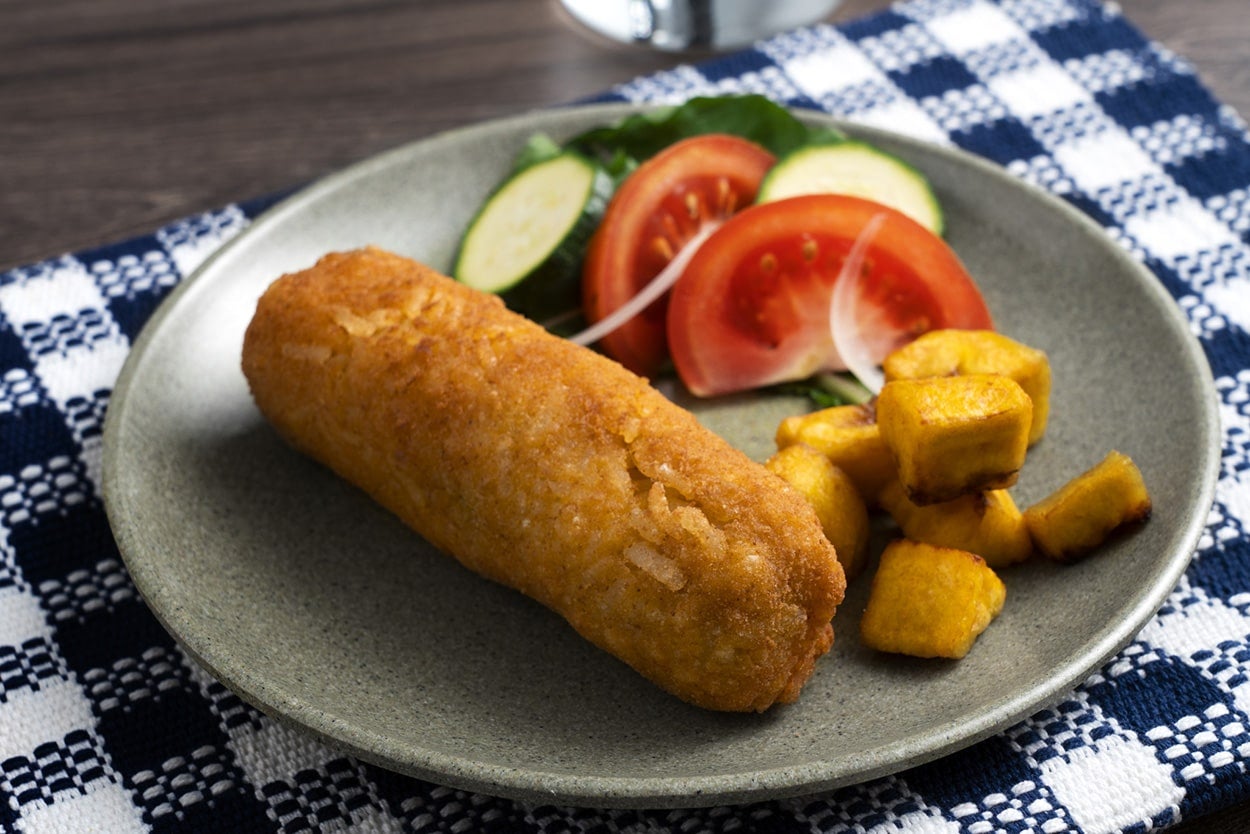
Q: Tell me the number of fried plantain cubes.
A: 7